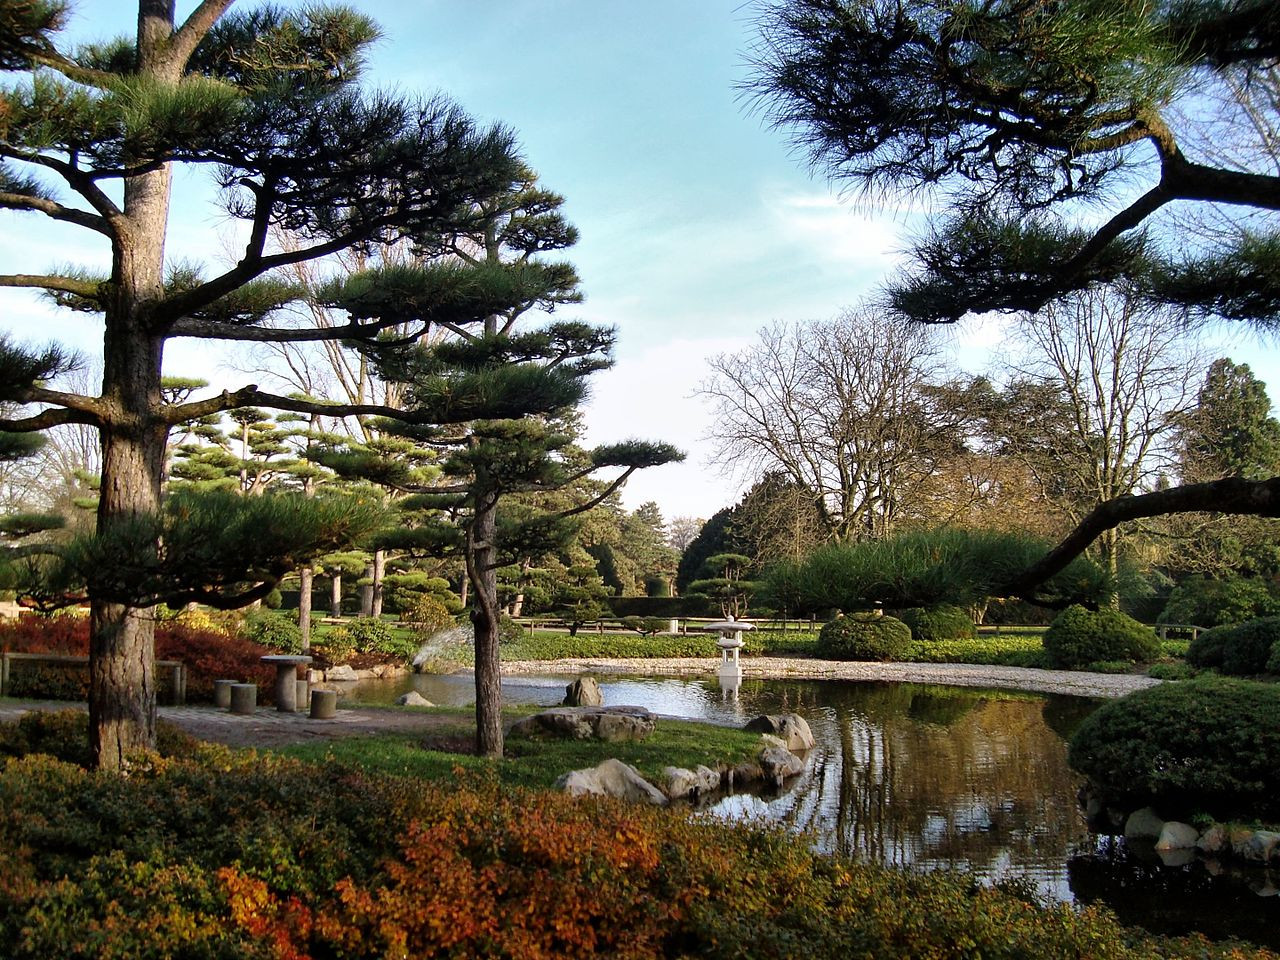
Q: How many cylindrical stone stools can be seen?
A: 4